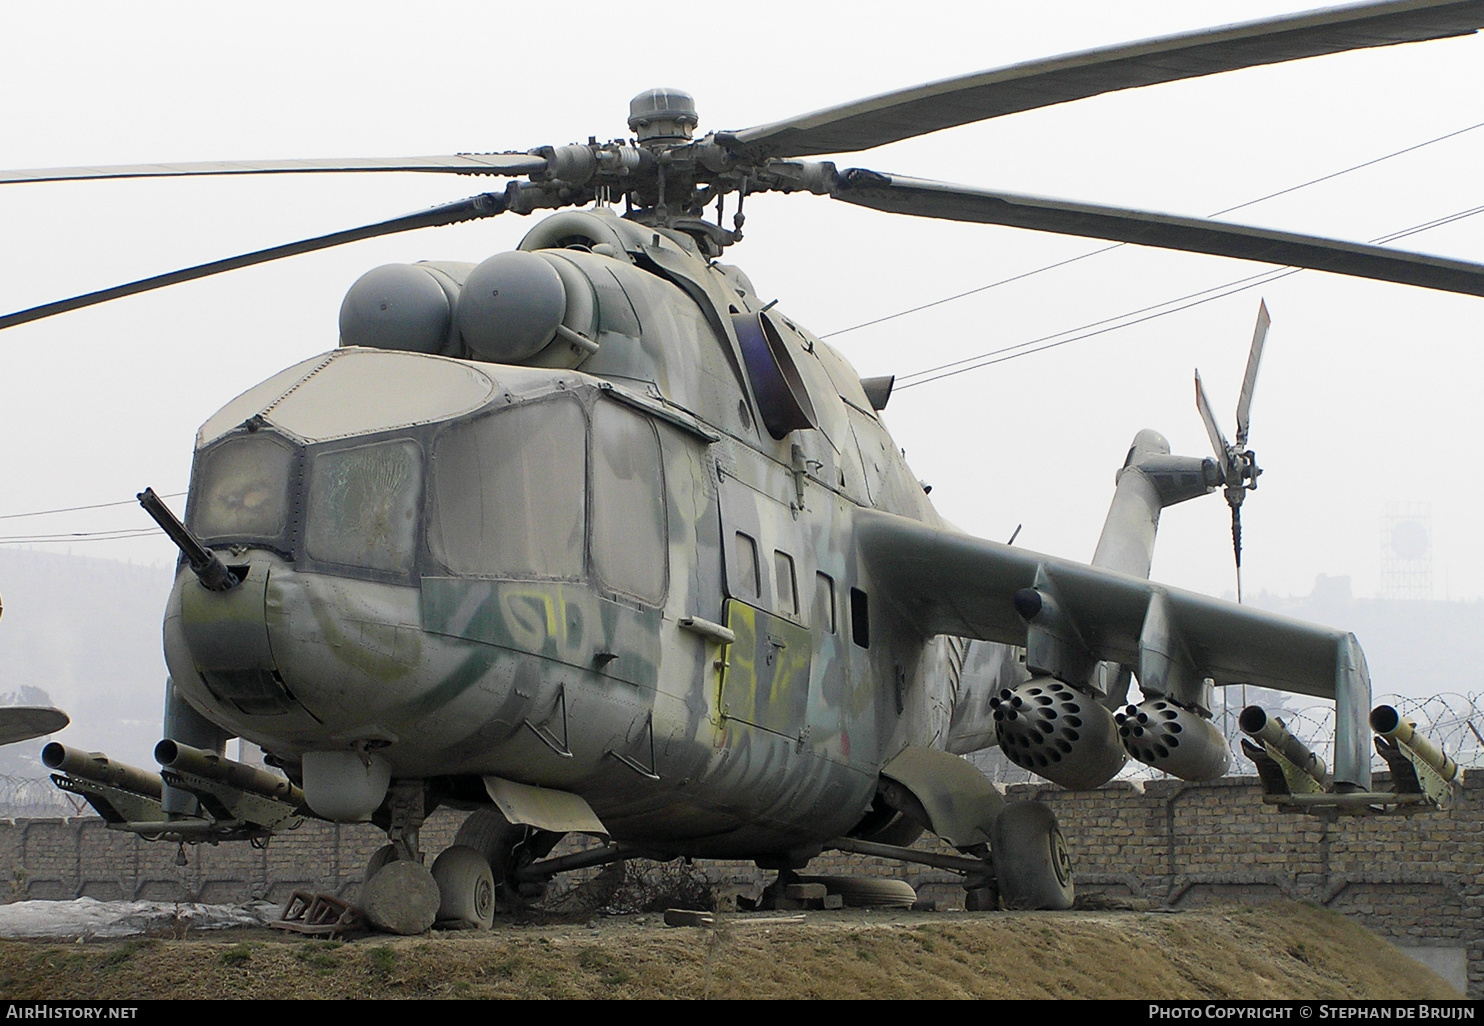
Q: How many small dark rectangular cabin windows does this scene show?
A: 4